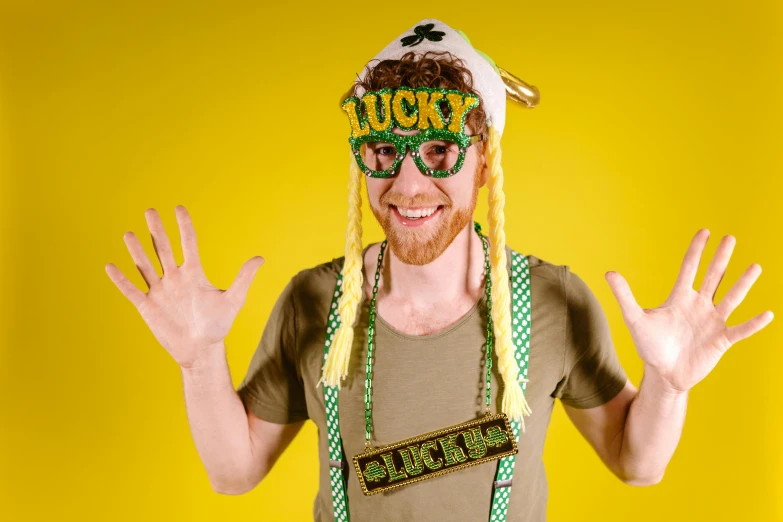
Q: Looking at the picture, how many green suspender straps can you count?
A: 2